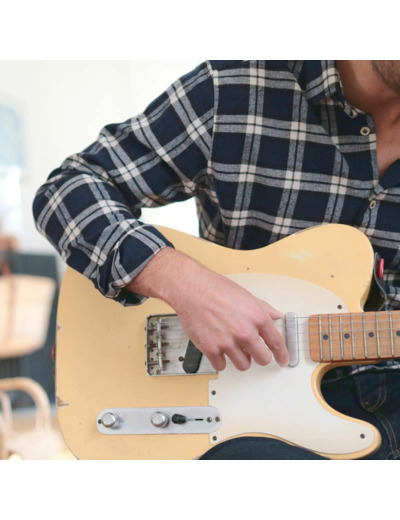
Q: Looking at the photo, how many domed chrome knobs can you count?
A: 2